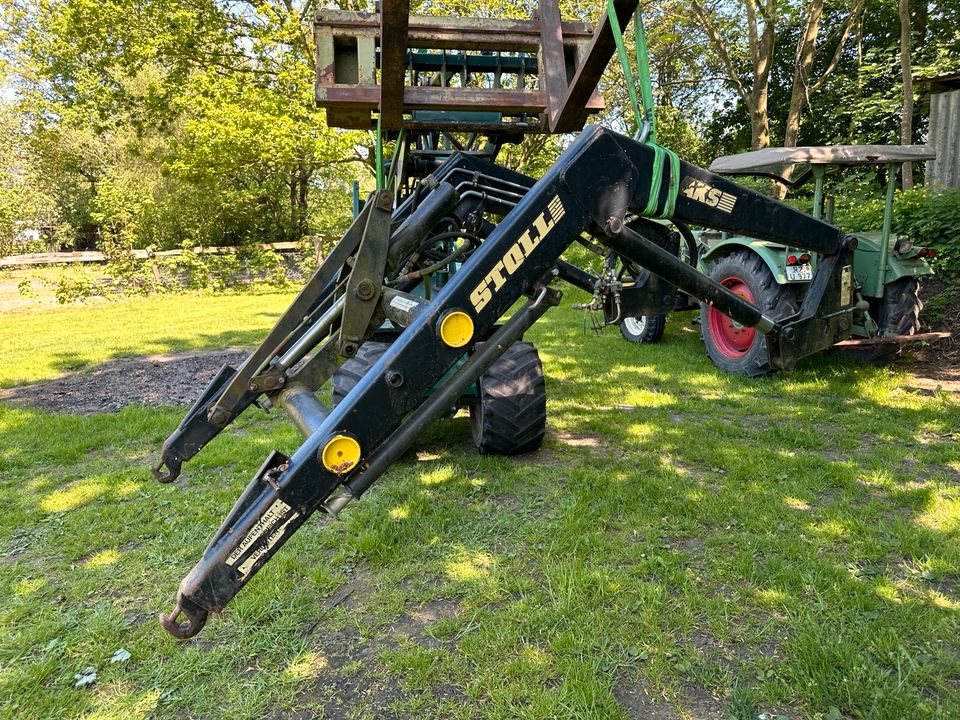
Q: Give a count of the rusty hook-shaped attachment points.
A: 2